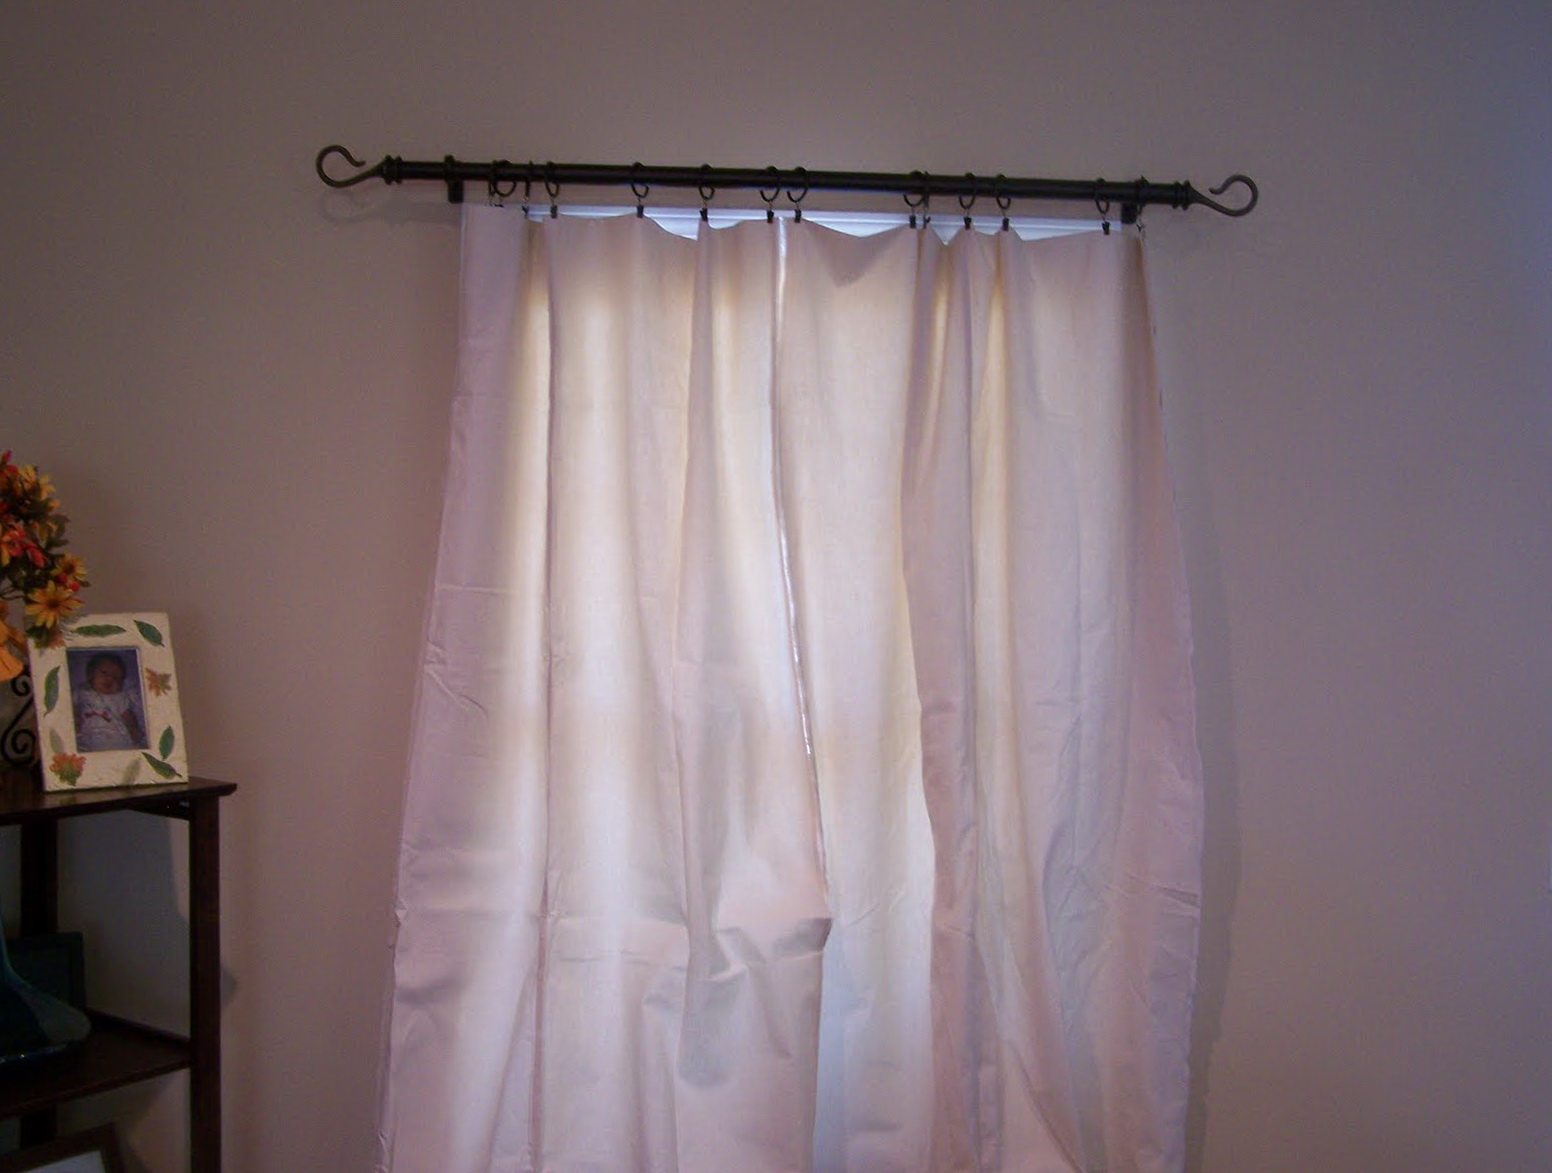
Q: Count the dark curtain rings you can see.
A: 14